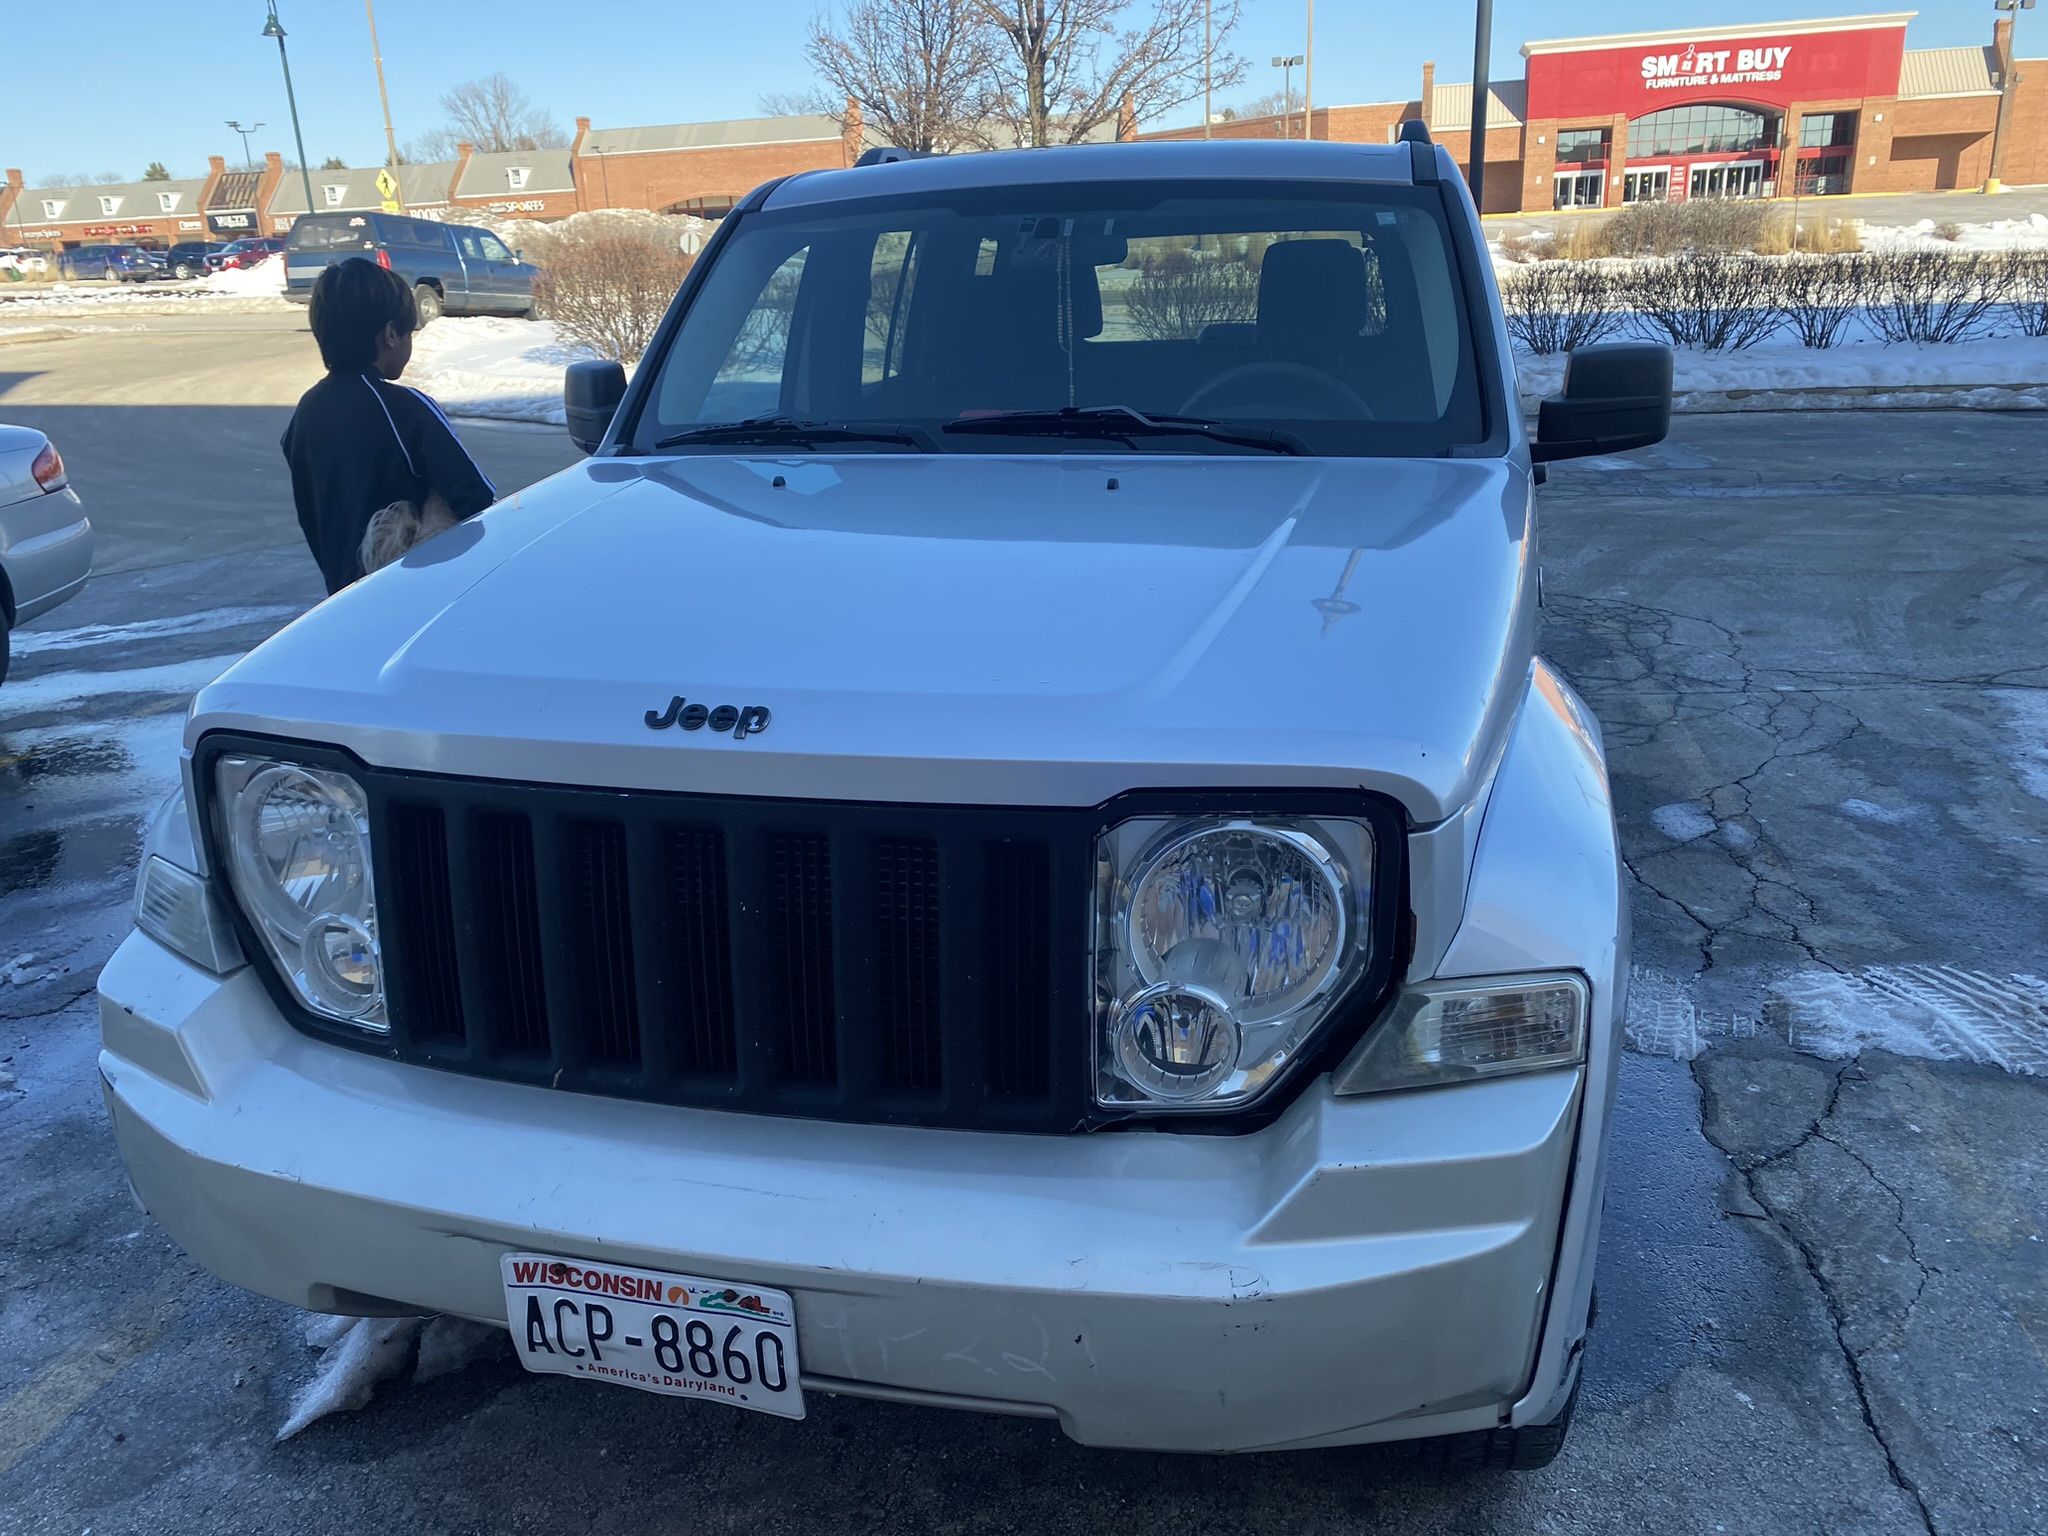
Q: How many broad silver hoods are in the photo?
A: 1